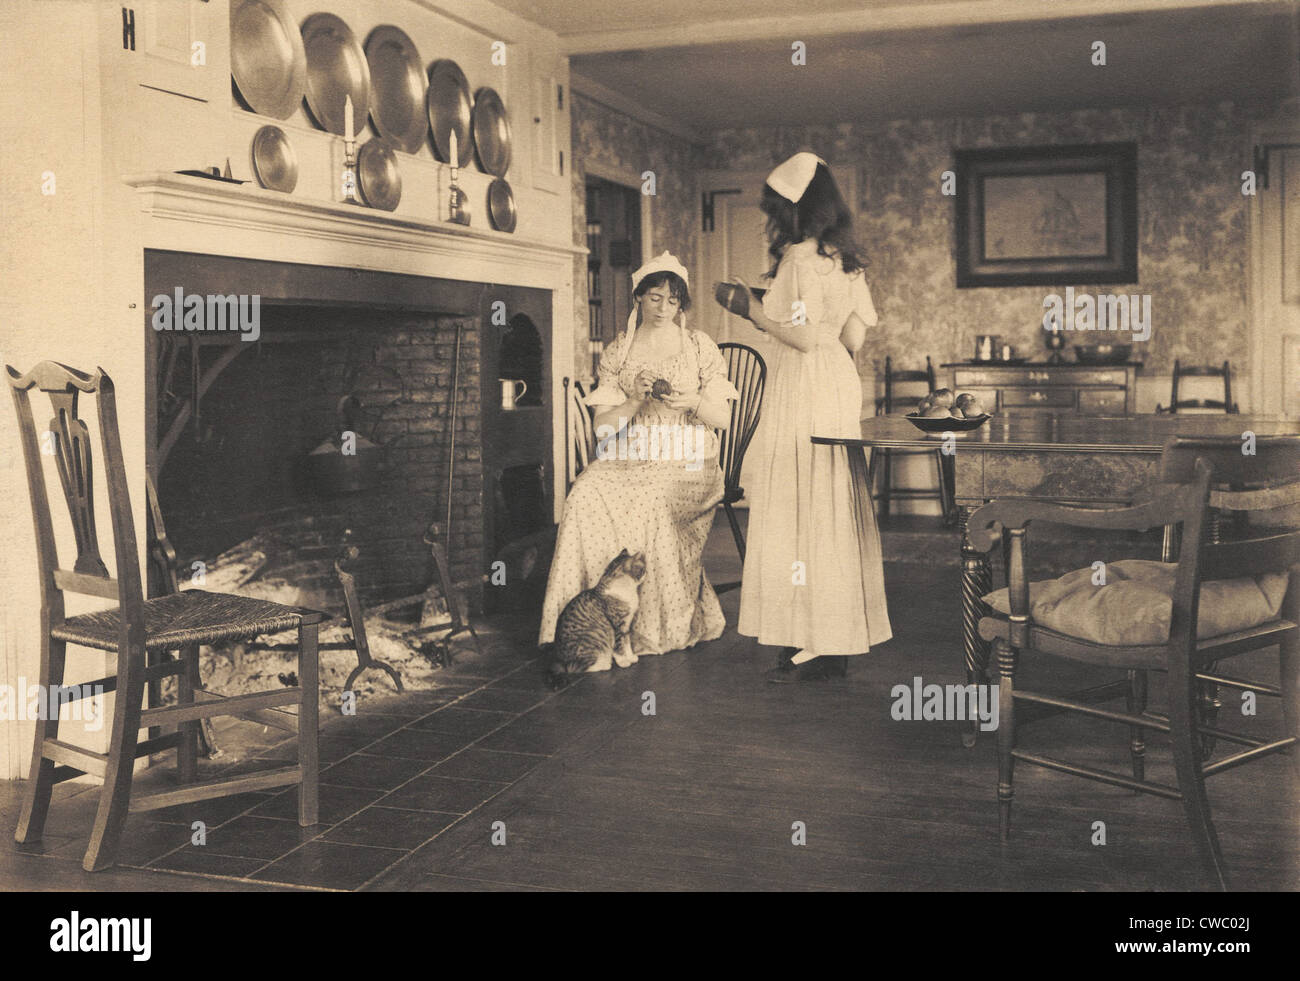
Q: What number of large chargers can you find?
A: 5